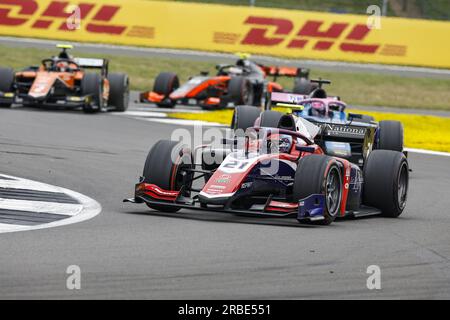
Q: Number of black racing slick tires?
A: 12